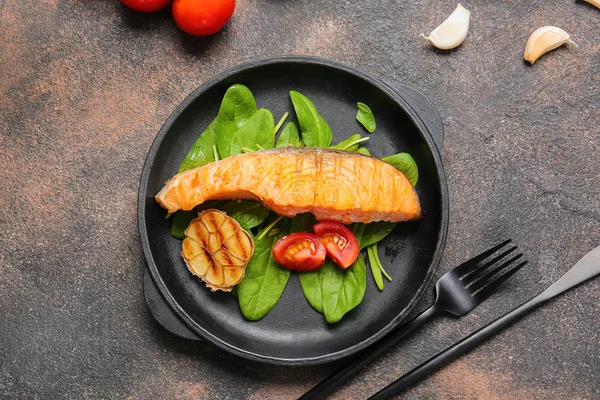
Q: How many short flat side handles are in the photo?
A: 2